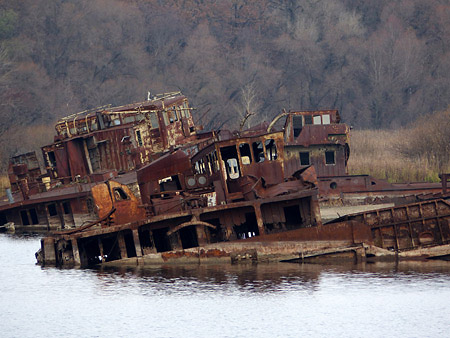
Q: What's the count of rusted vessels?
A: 3